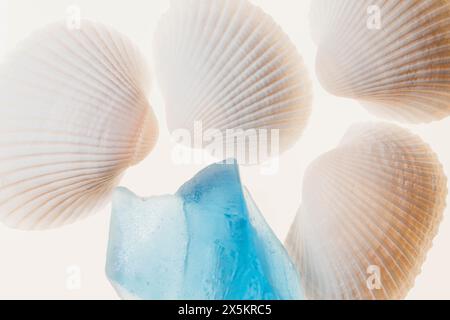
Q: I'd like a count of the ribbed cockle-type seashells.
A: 4